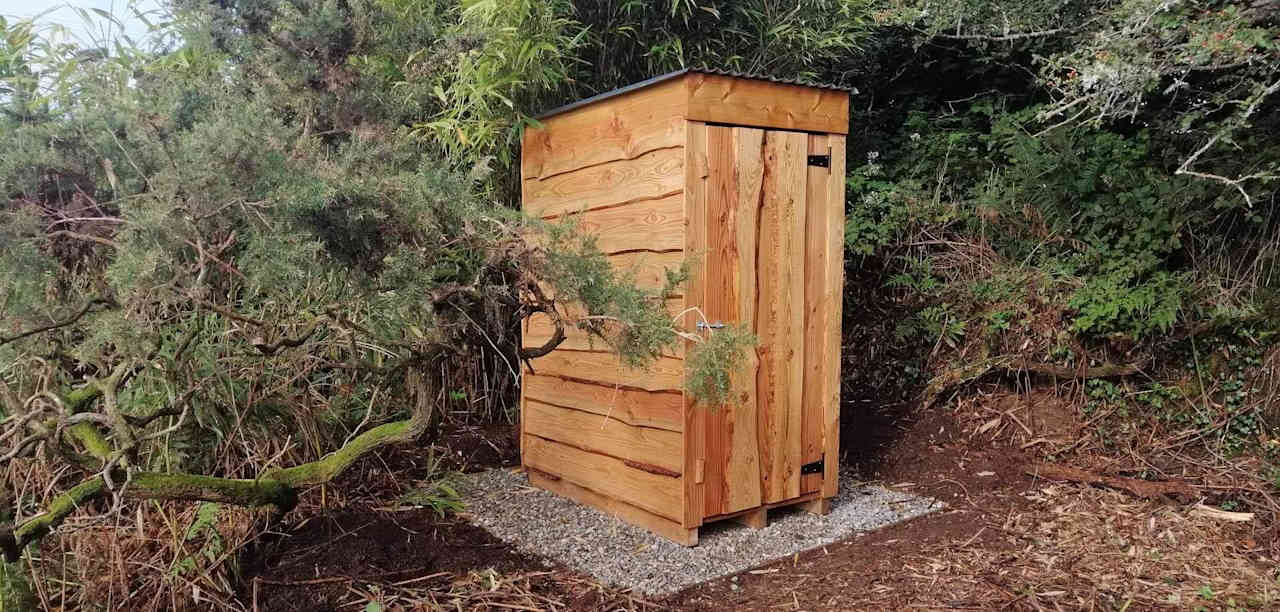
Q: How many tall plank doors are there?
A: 1